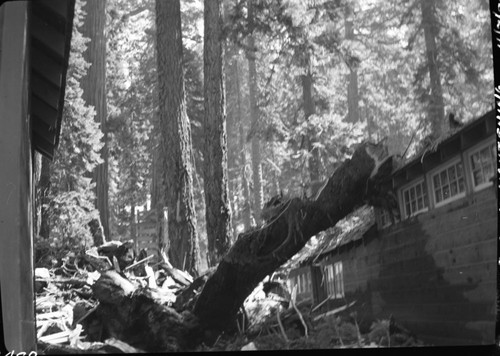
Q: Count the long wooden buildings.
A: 1